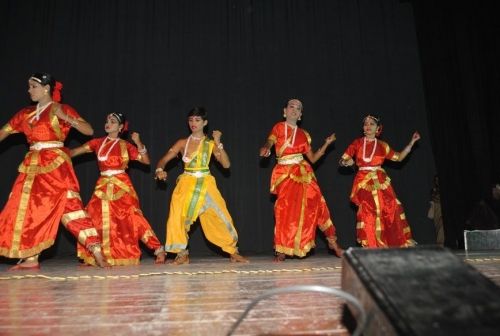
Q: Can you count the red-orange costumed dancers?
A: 4